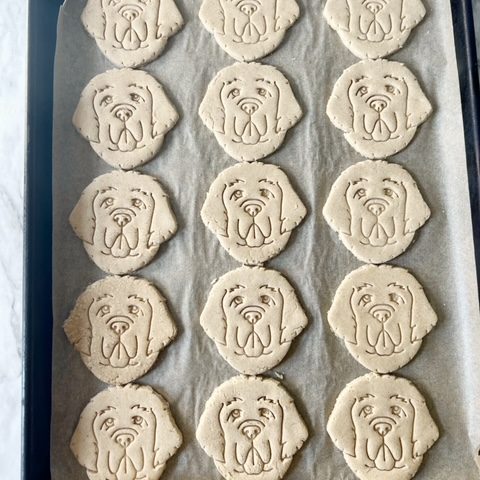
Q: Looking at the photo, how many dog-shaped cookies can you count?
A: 15